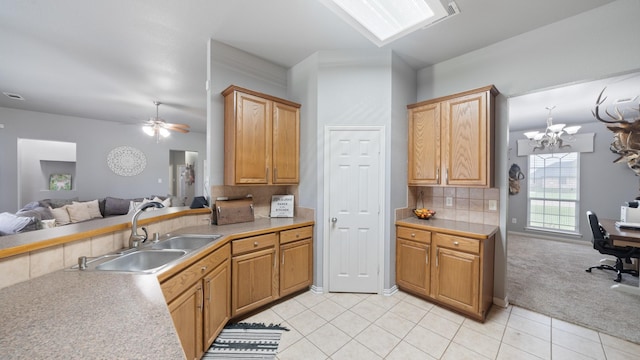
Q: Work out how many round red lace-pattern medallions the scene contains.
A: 0